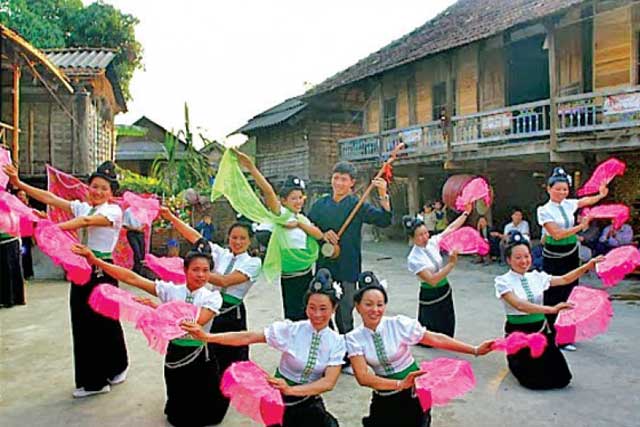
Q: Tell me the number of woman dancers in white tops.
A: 9